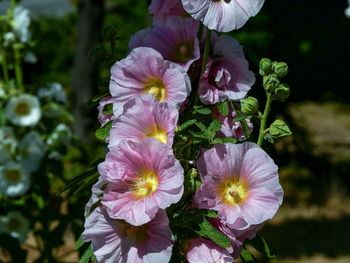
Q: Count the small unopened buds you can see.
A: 6